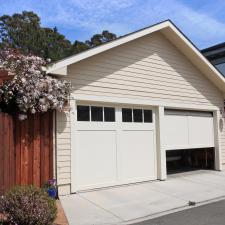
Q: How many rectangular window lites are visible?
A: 6